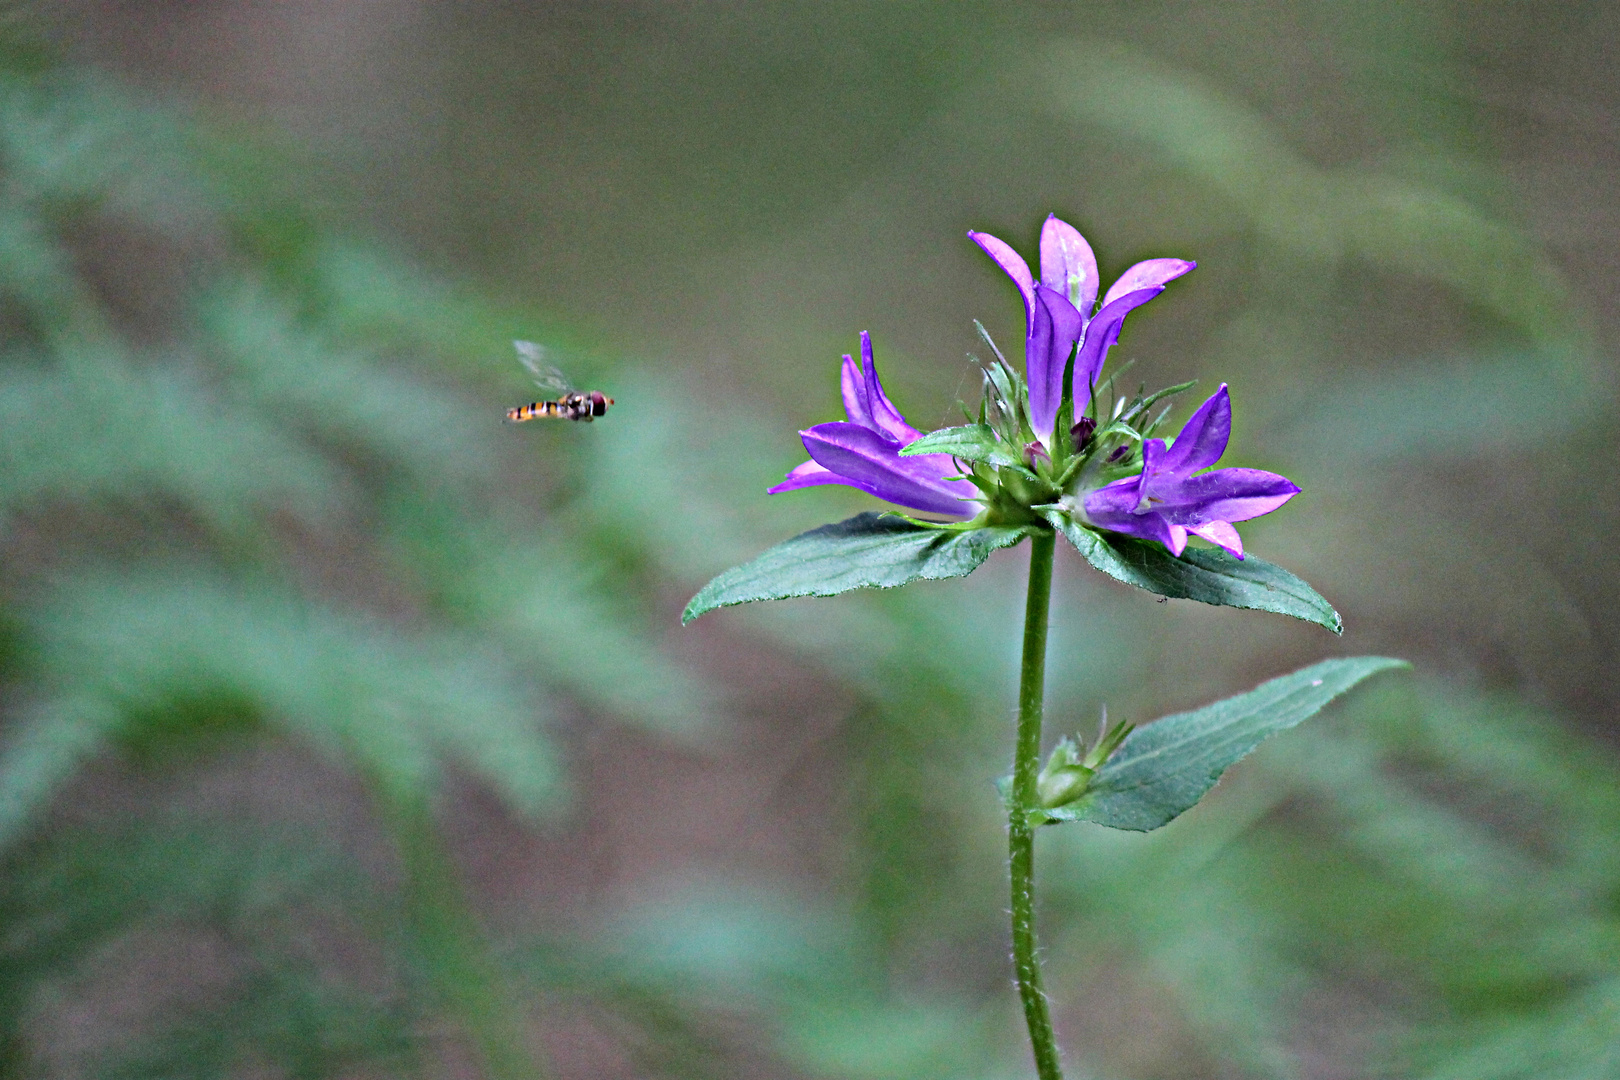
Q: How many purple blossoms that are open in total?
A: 3